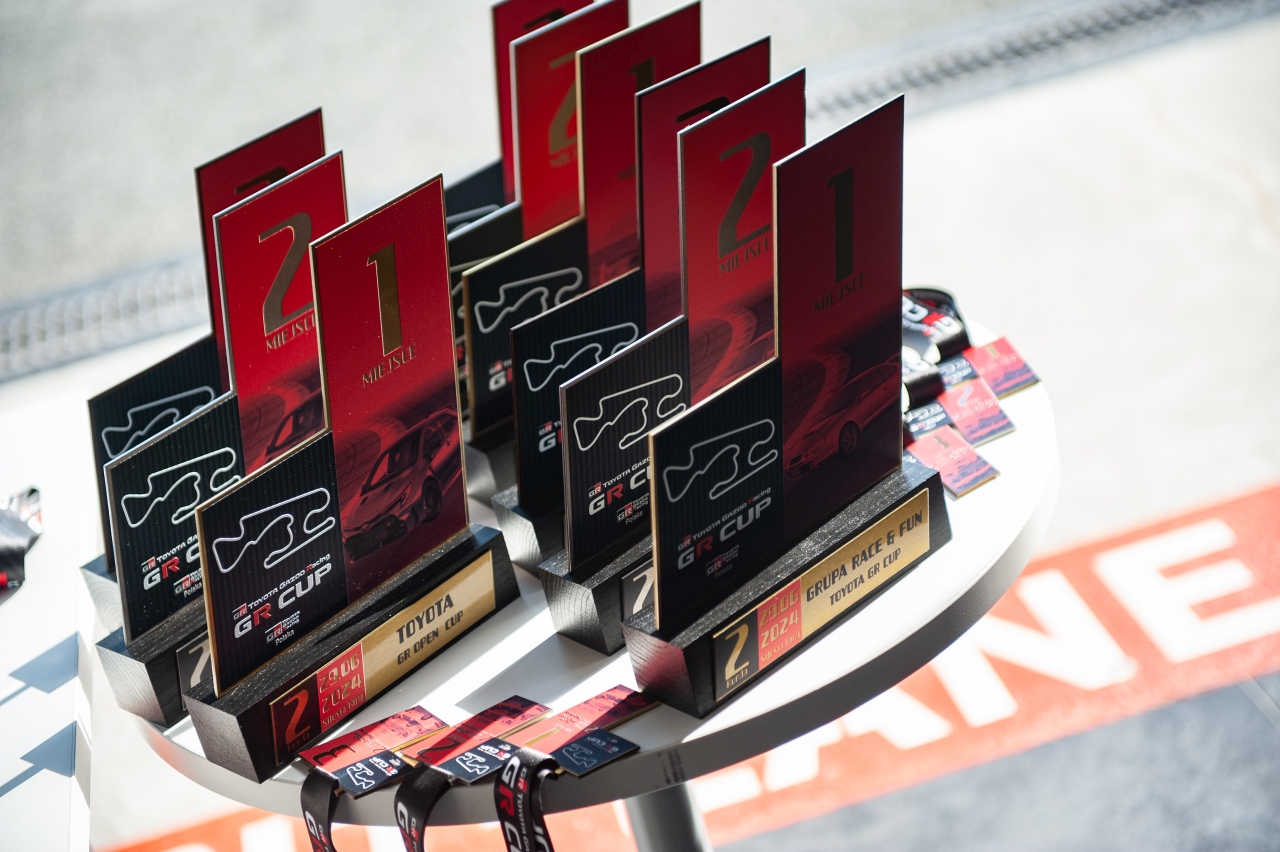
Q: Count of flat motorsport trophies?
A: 9